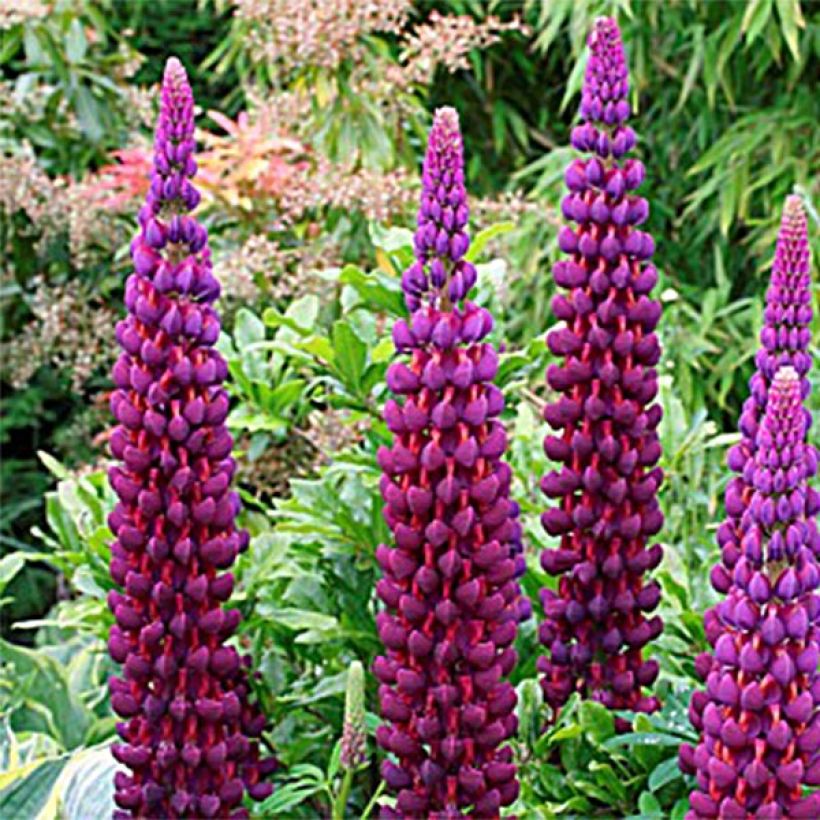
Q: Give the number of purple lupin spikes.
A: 5